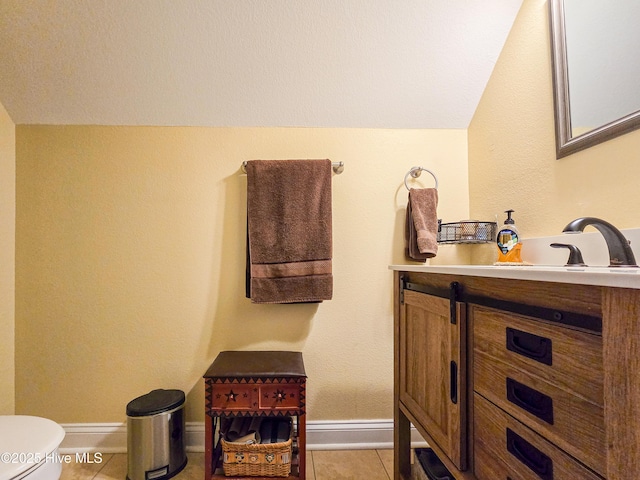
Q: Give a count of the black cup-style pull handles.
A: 3